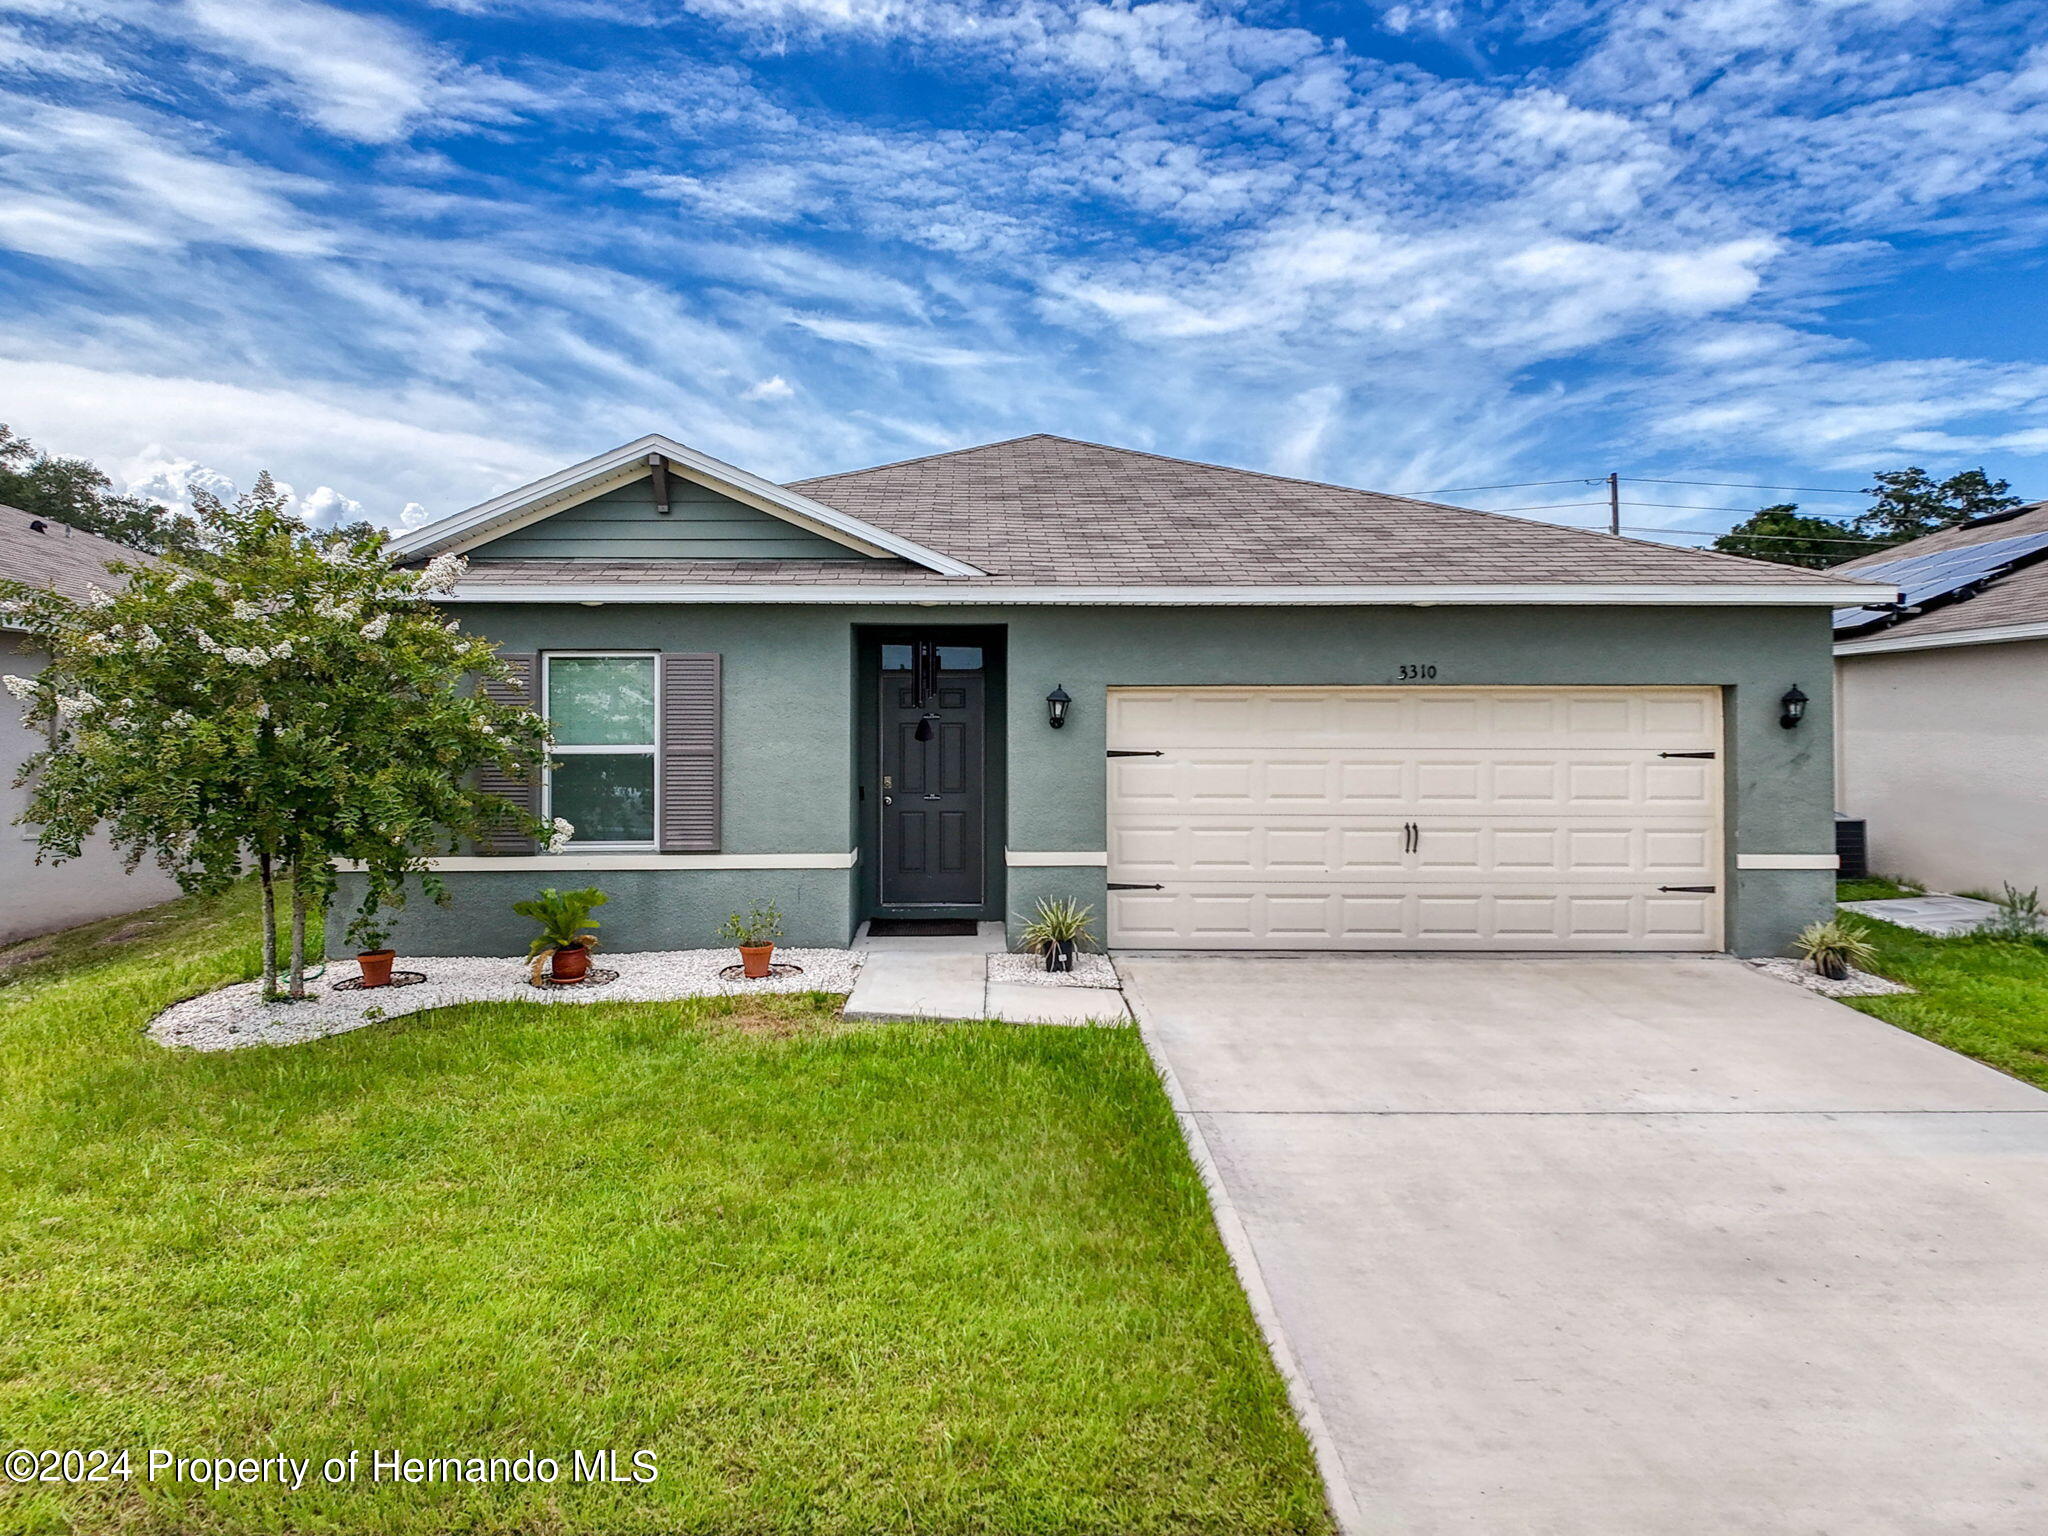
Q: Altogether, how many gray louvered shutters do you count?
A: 2